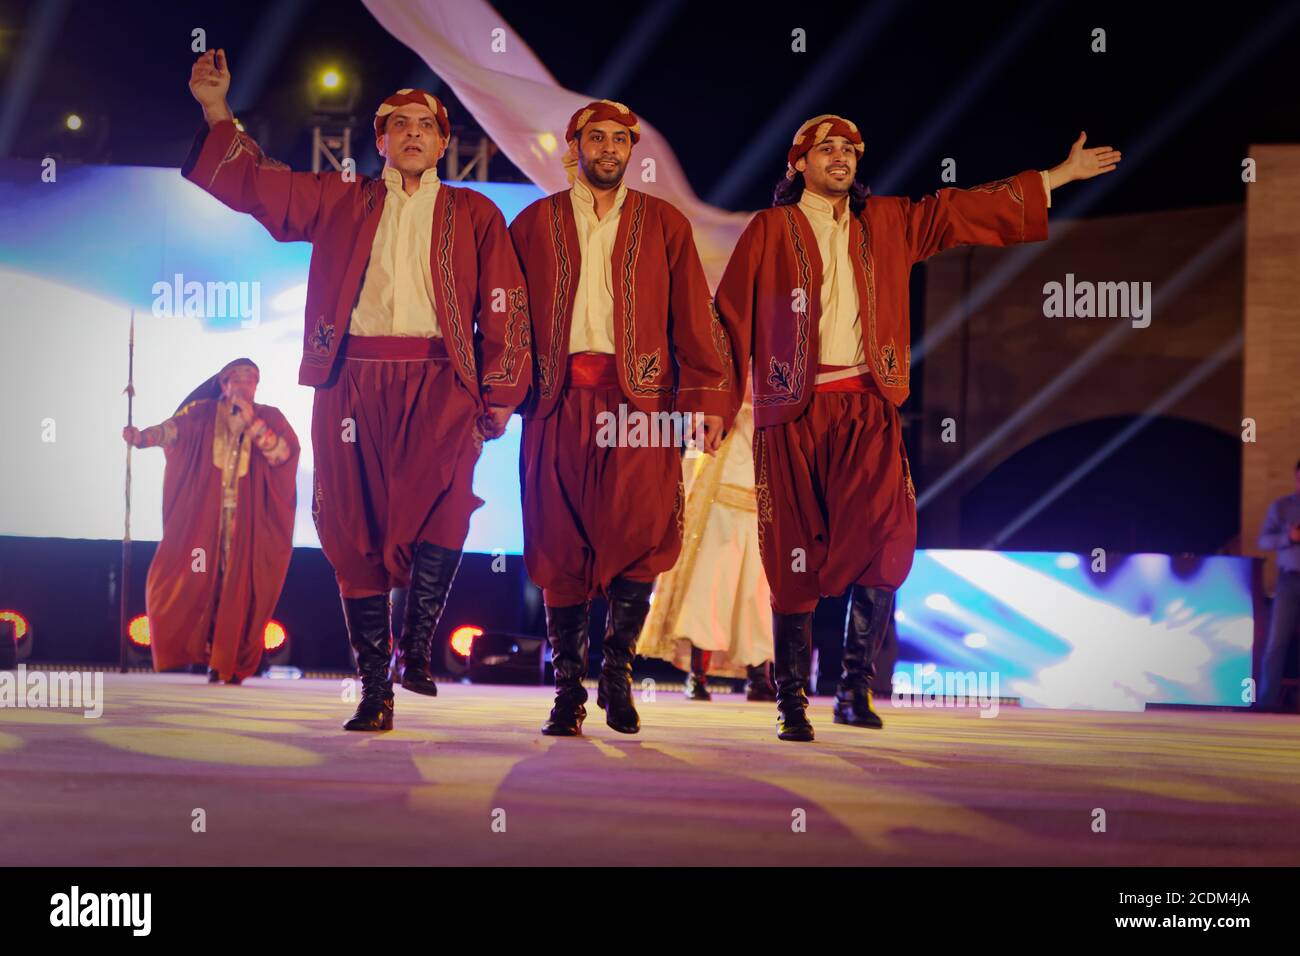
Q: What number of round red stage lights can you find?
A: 4